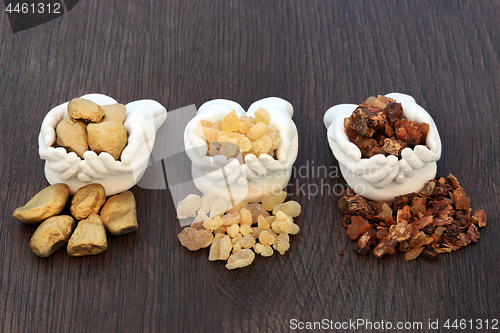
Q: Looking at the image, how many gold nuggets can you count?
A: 9